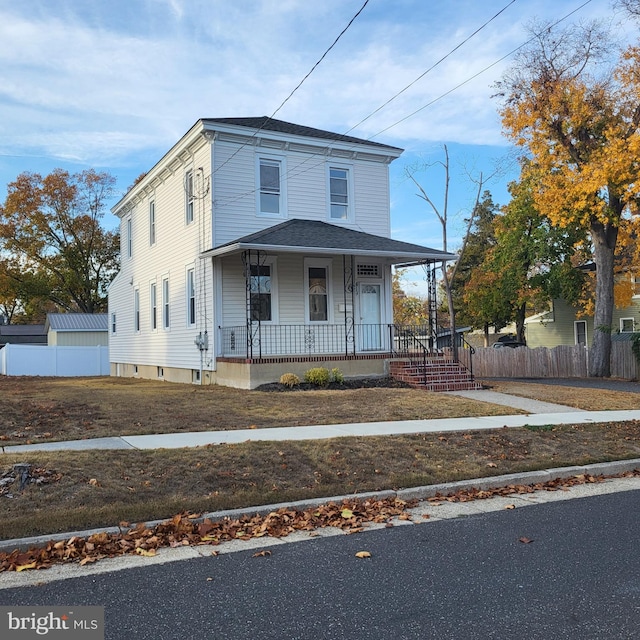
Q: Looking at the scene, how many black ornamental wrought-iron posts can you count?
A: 3